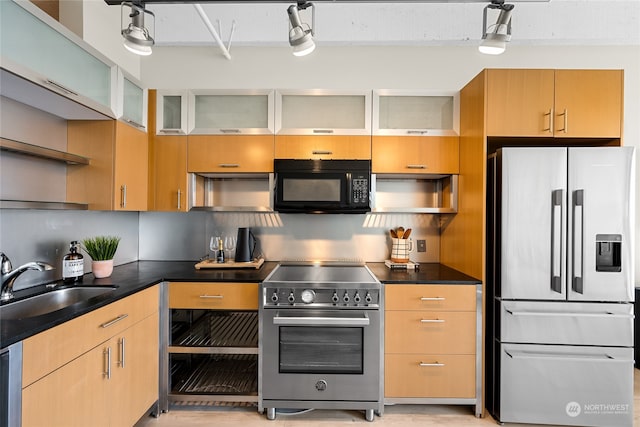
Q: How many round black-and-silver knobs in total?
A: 6